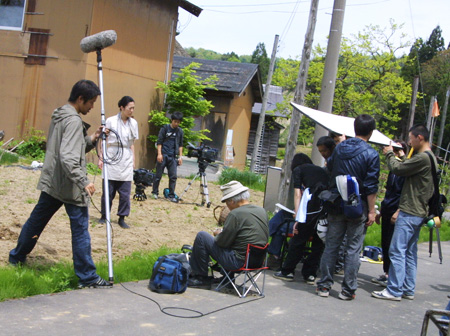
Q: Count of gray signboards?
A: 1